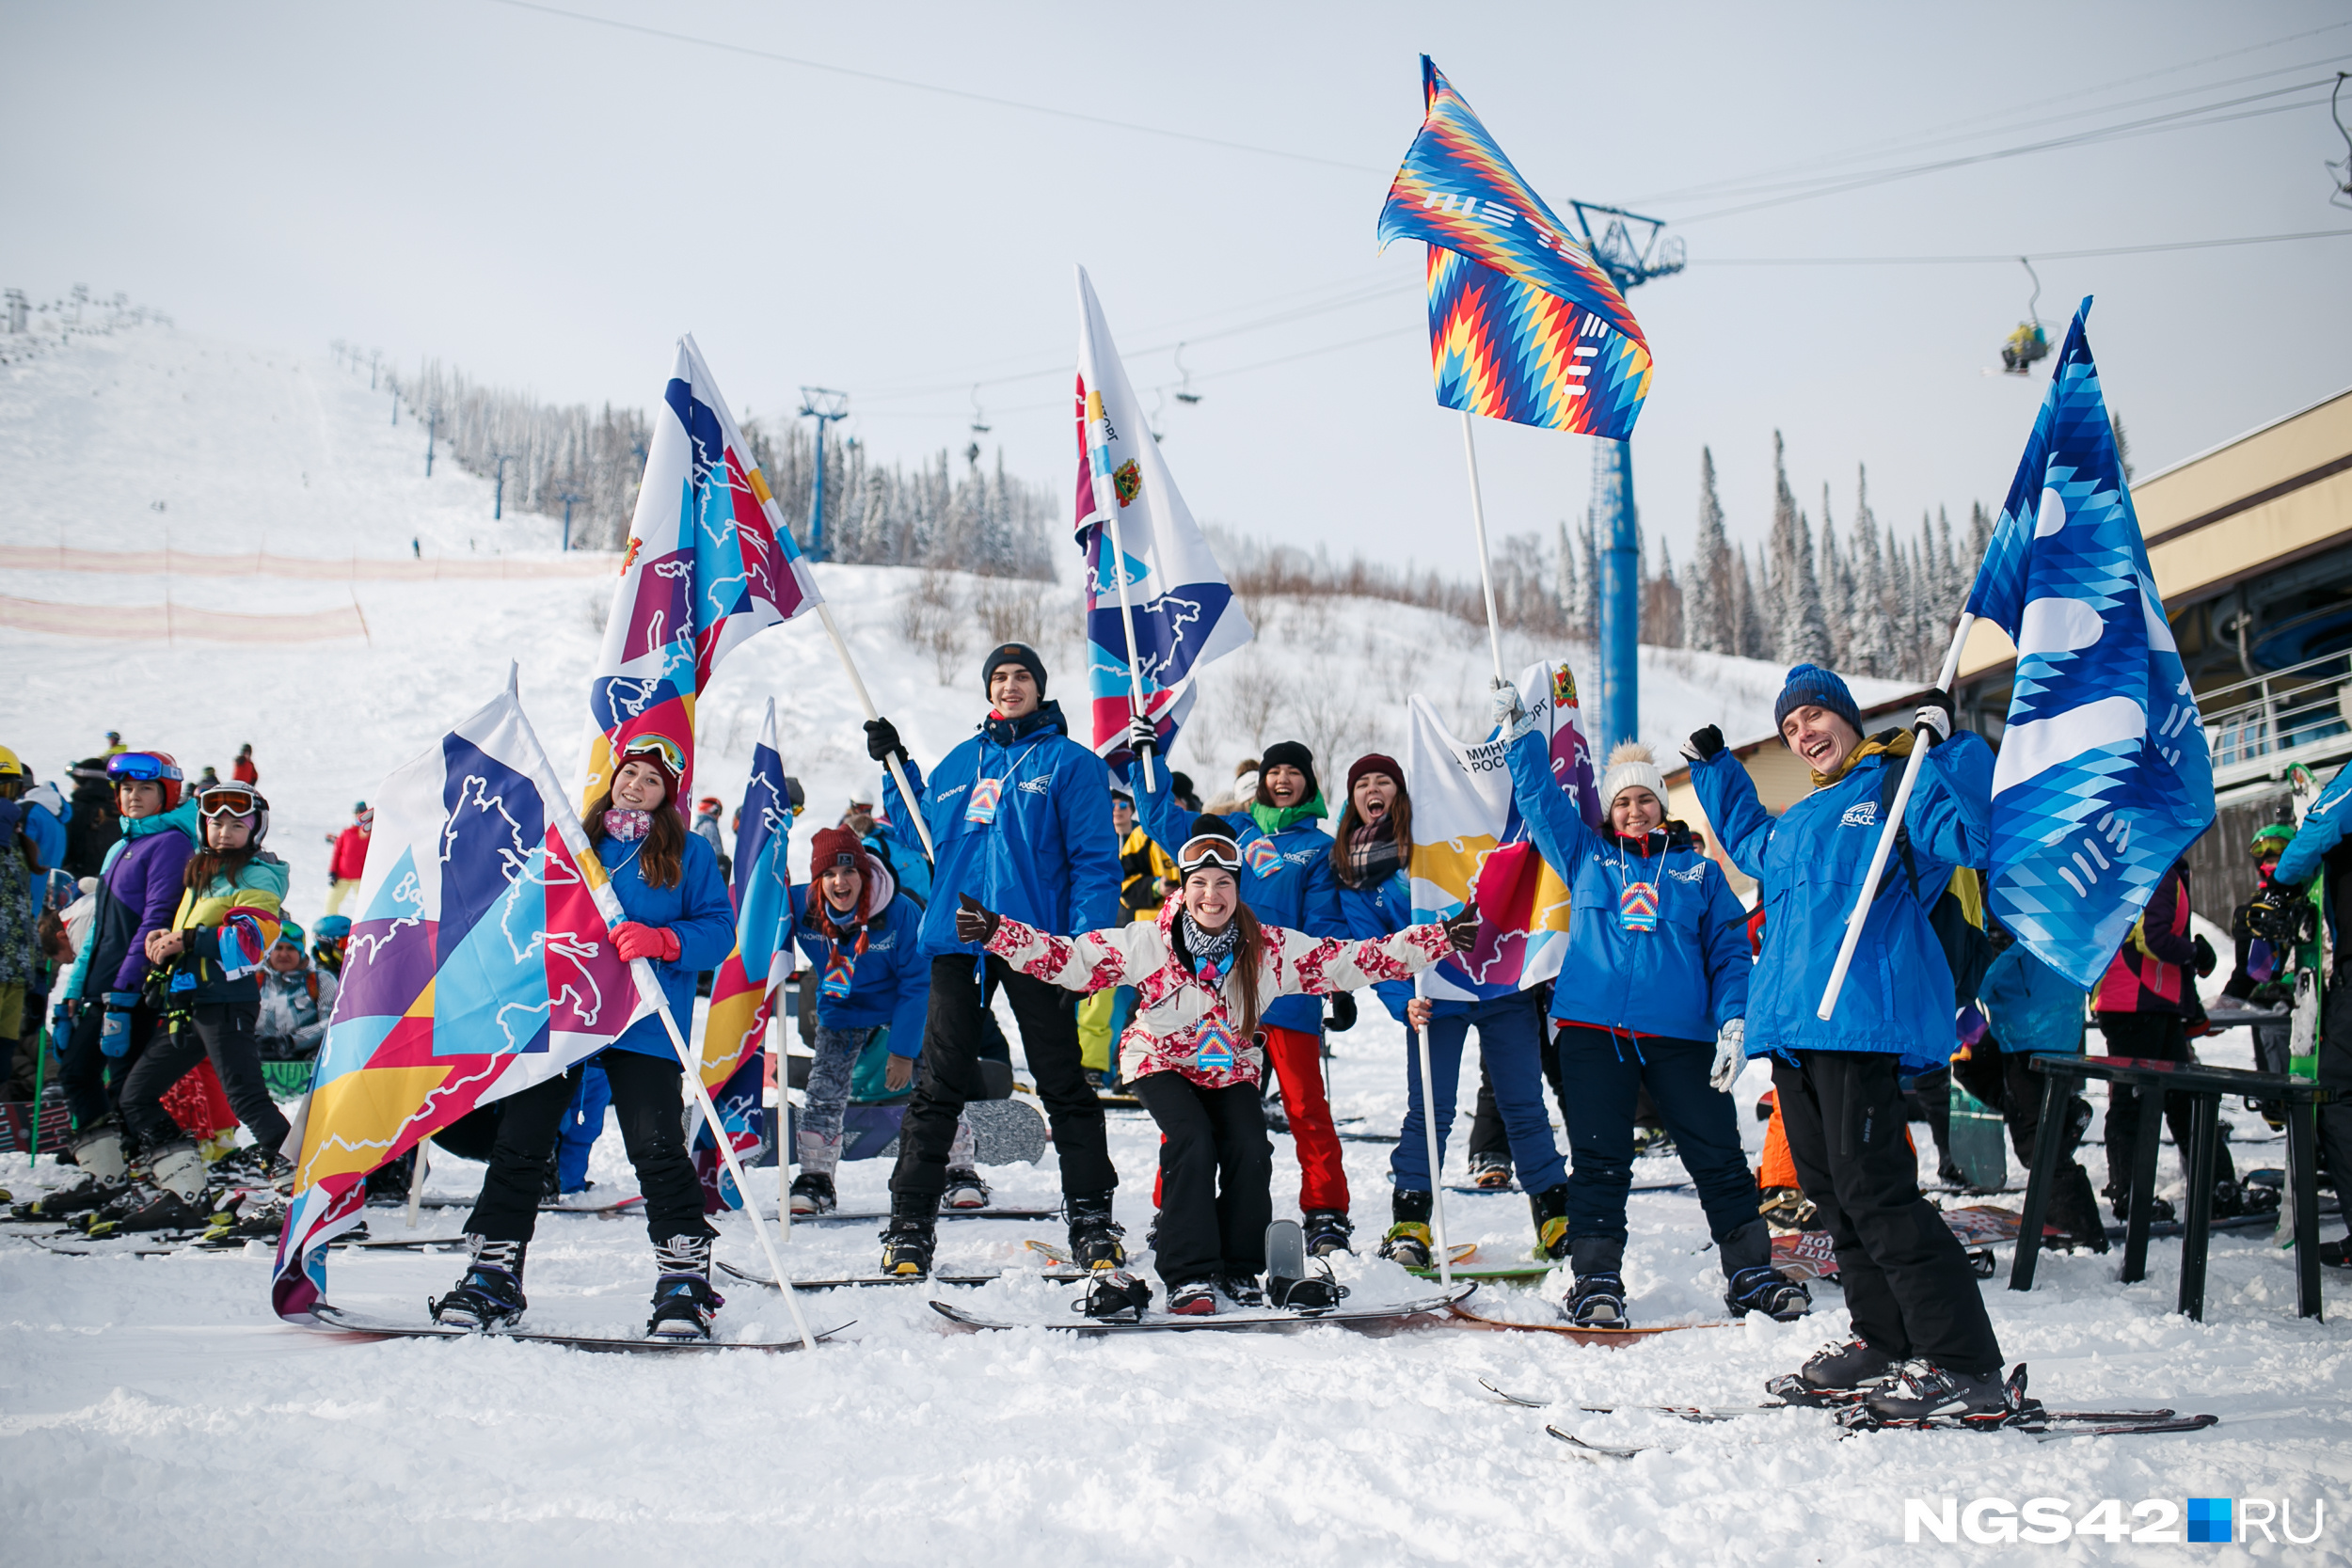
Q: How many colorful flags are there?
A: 7